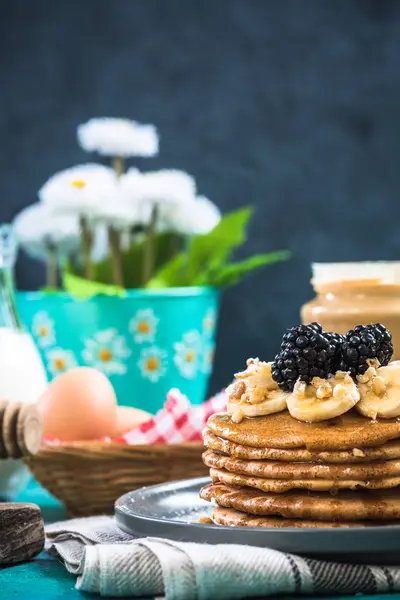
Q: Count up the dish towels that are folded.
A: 1